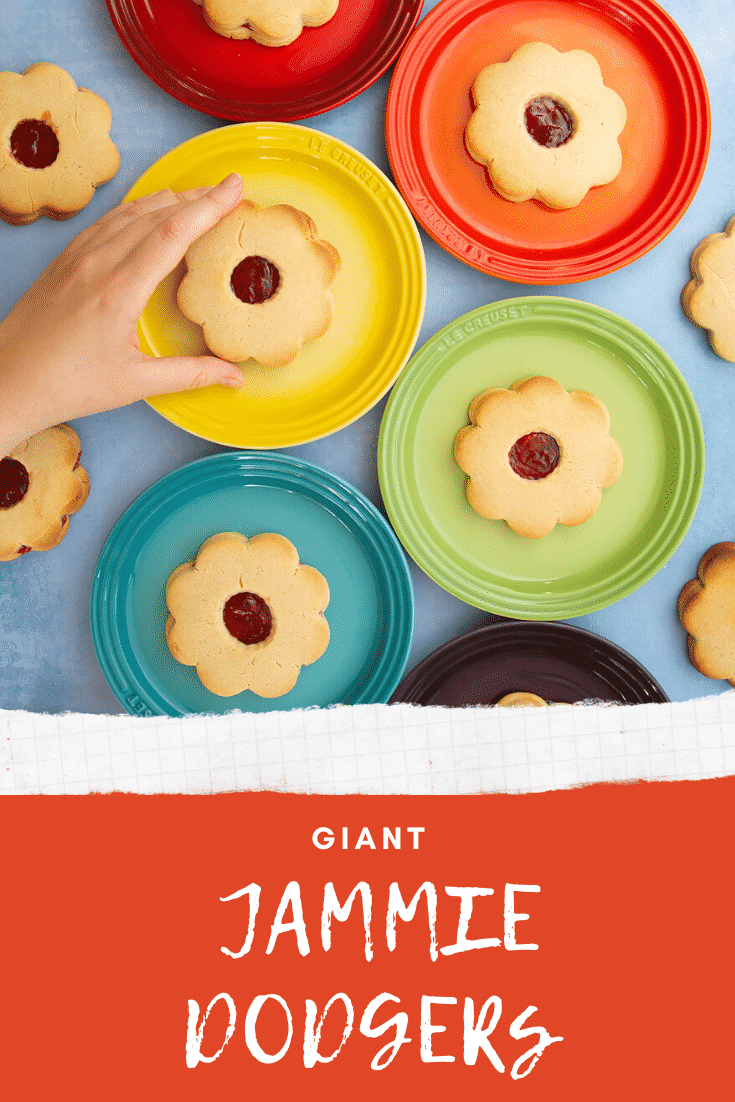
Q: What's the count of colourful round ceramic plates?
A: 6